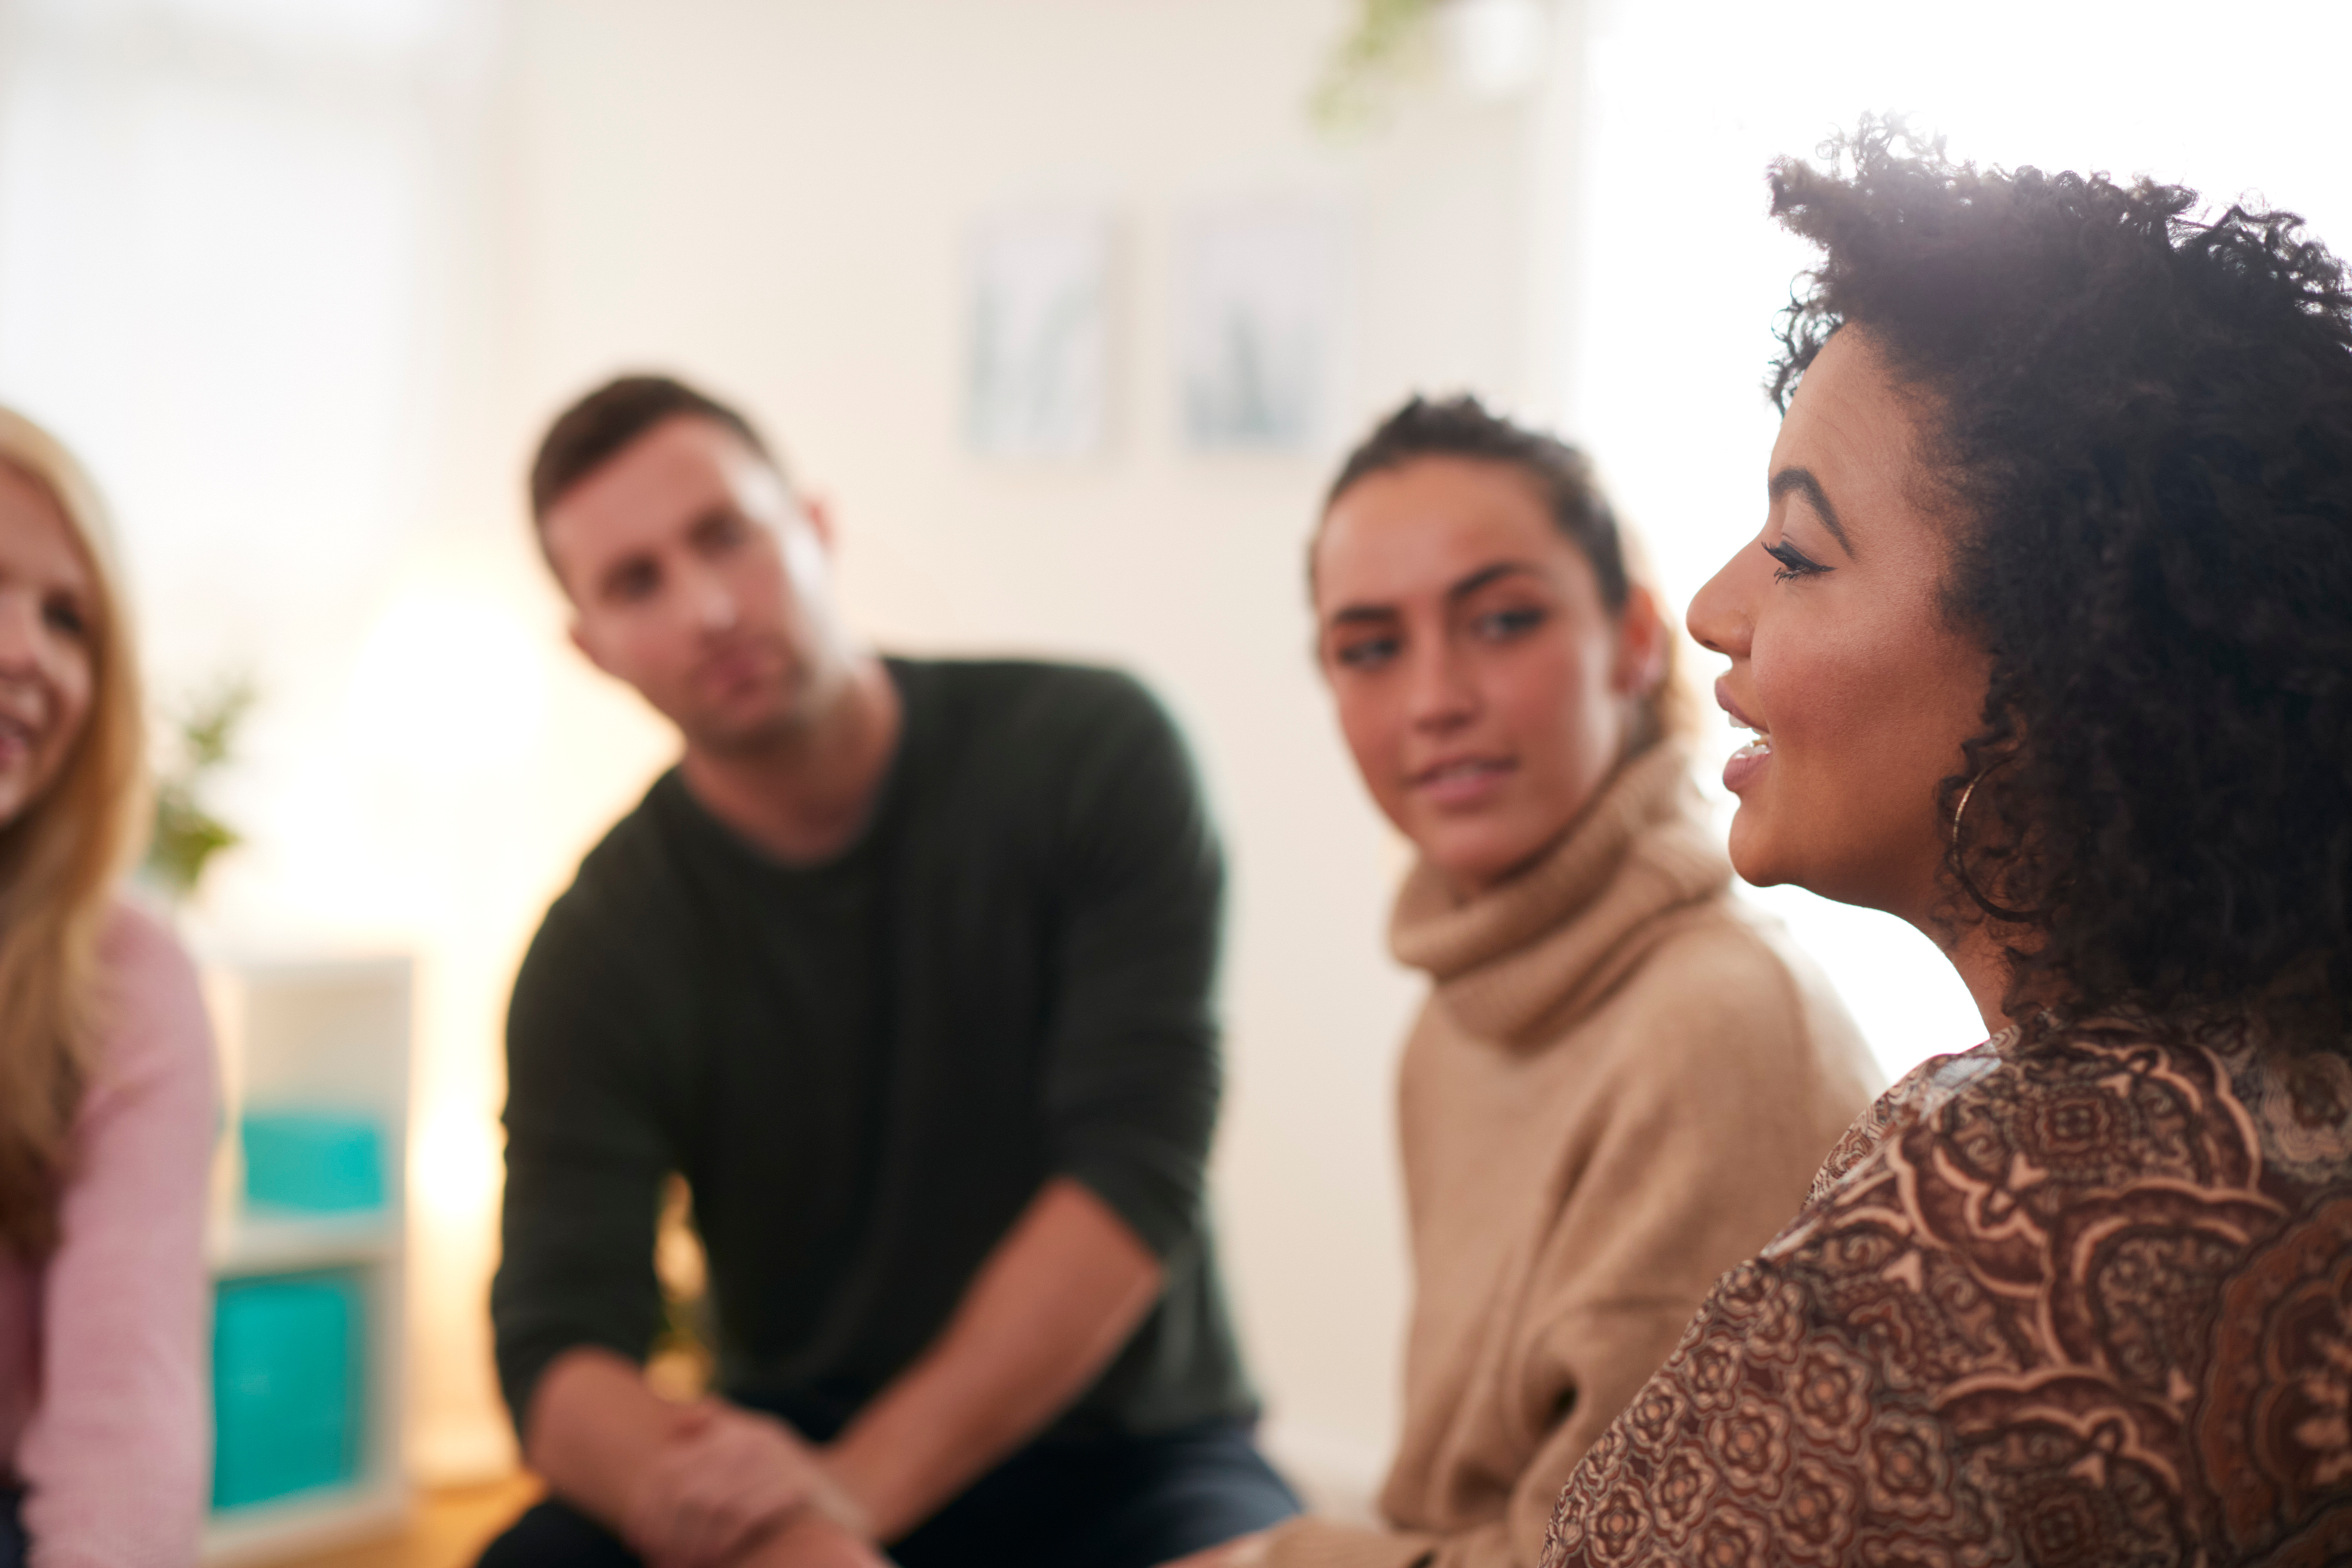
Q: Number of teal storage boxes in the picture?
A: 2